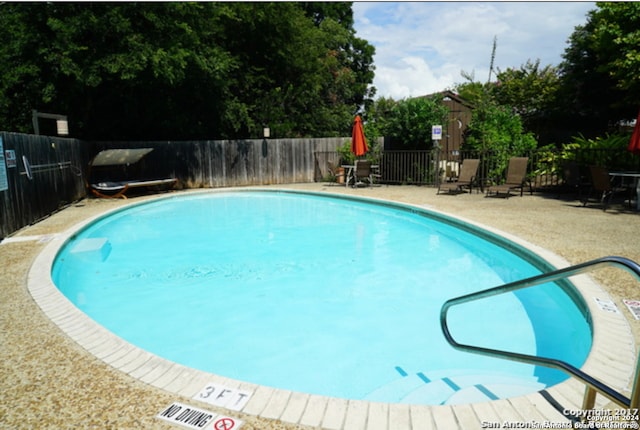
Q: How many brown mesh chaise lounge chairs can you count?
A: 2